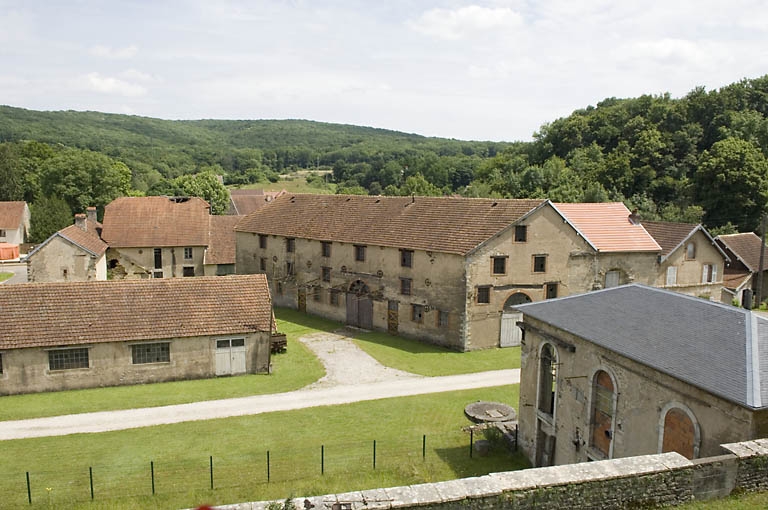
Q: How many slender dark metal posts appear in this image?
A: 10